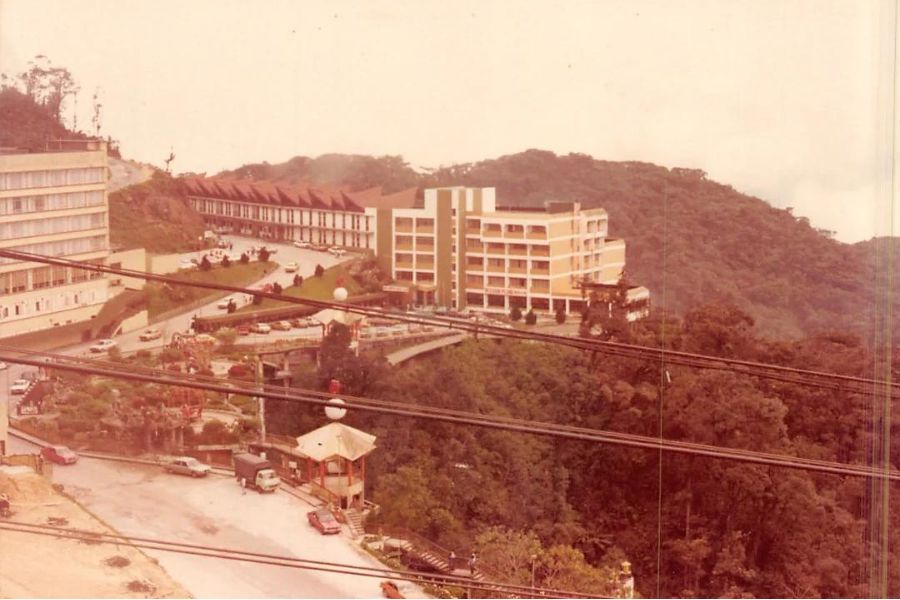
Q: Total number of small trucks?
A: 1